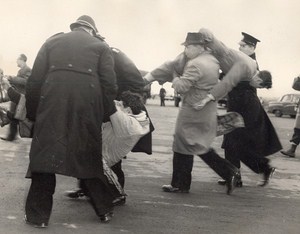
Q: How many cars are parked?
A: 1